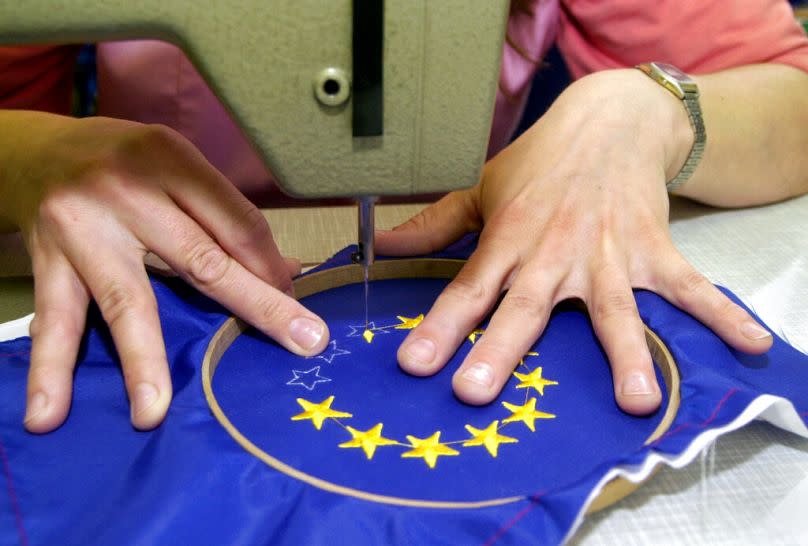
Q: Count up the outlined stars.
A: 3